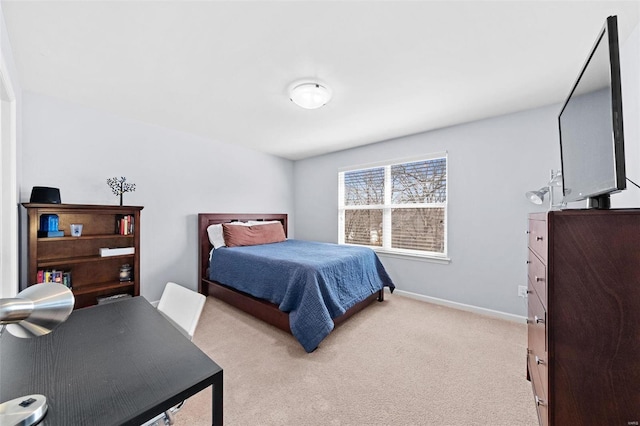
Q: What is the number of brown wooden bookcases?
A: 1